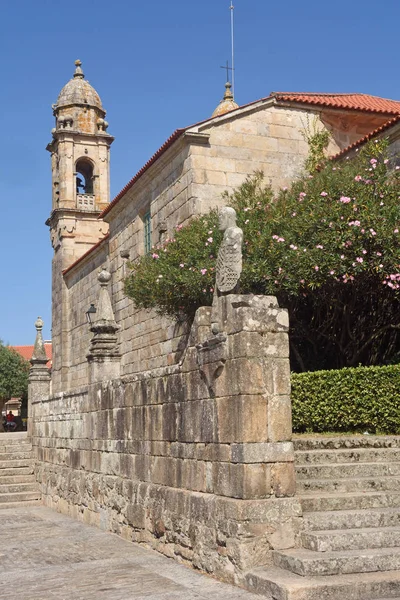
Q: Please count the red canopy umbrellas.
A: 0